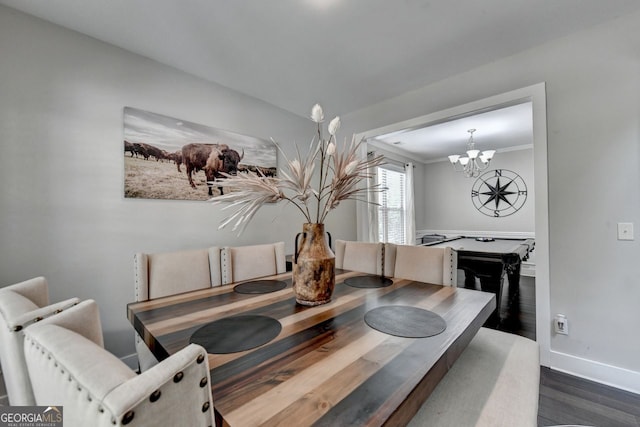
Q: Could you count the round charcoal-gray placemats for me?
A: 4